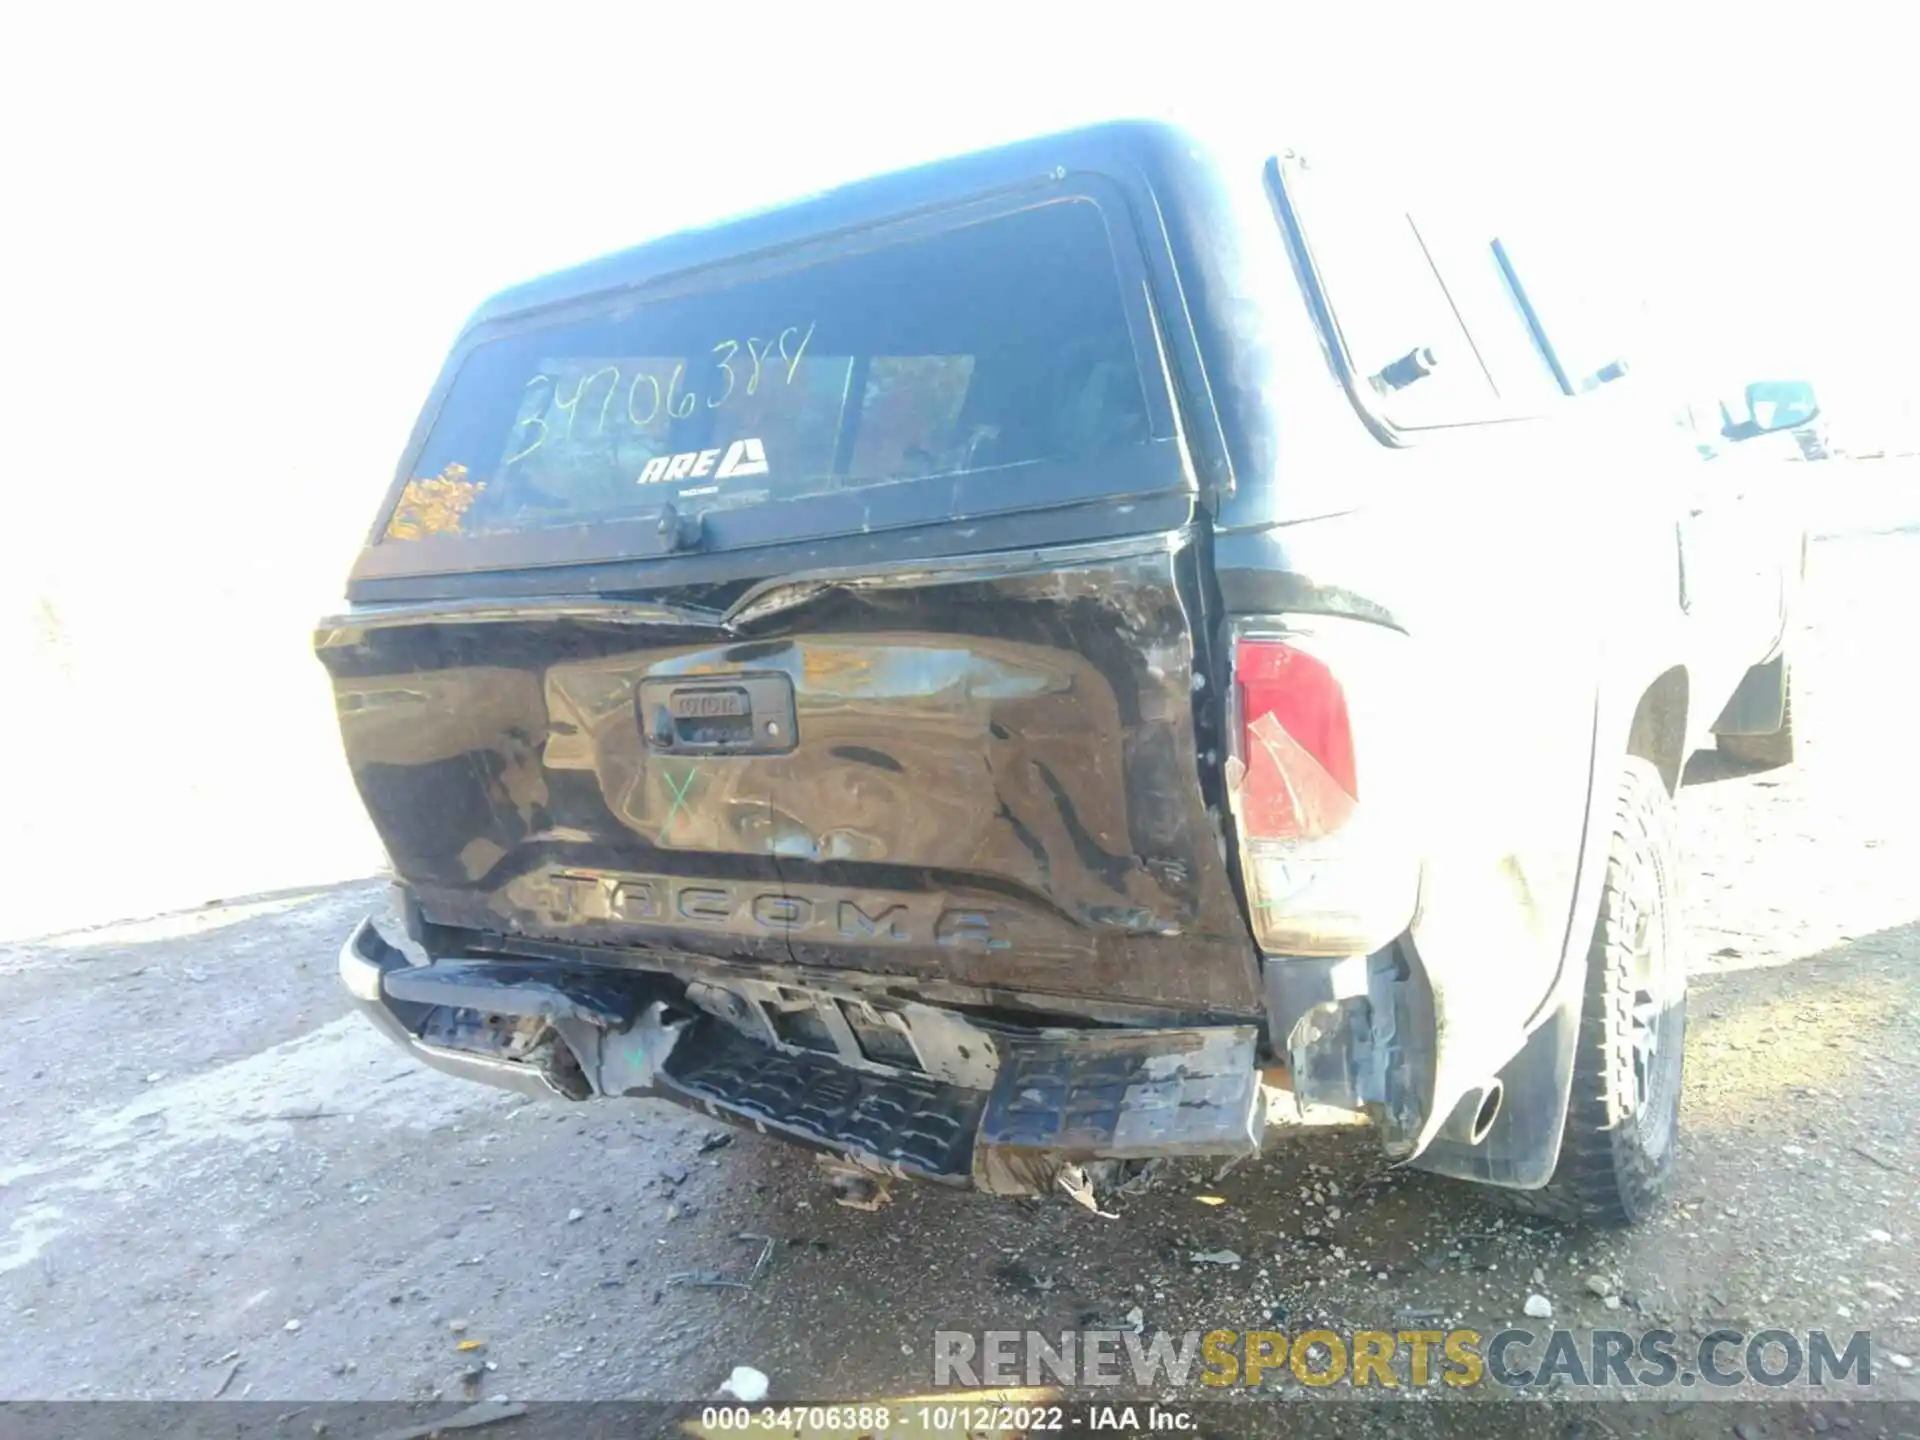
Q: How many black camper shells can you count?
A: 1